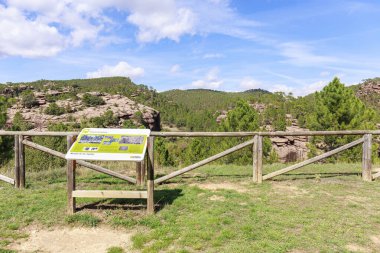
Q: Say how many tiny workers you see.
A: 0